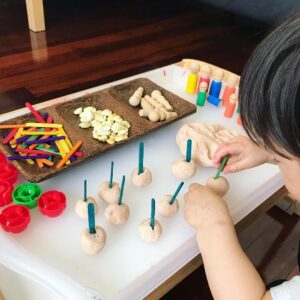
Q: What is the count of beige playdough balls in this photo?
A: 9